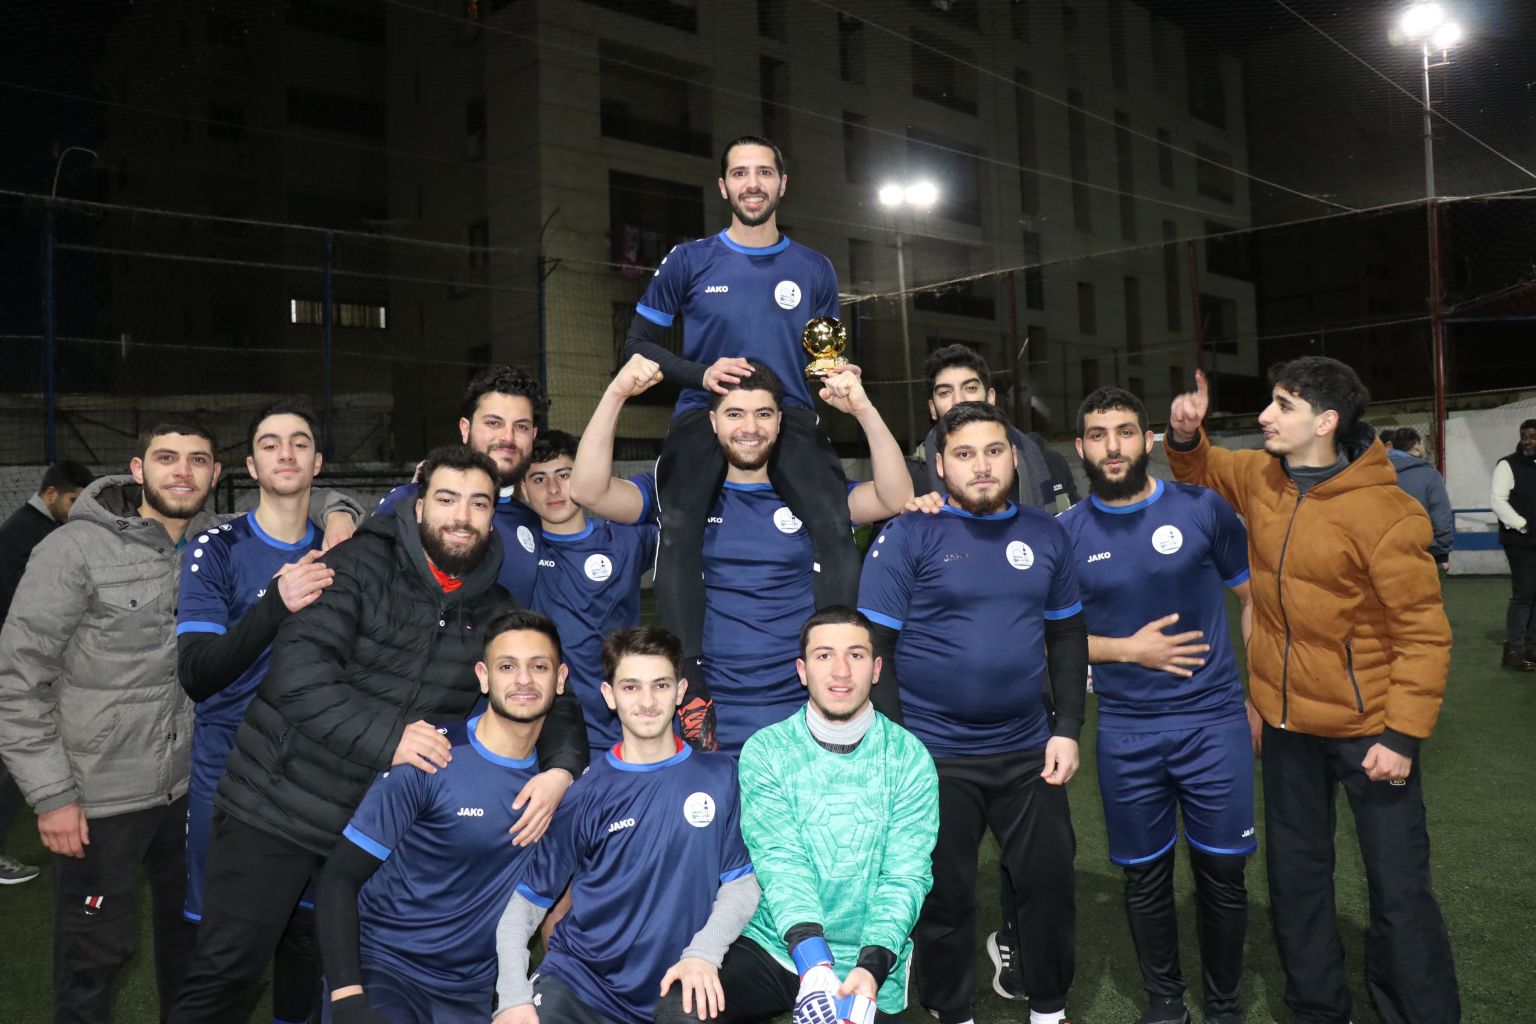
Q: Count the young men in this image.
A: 14